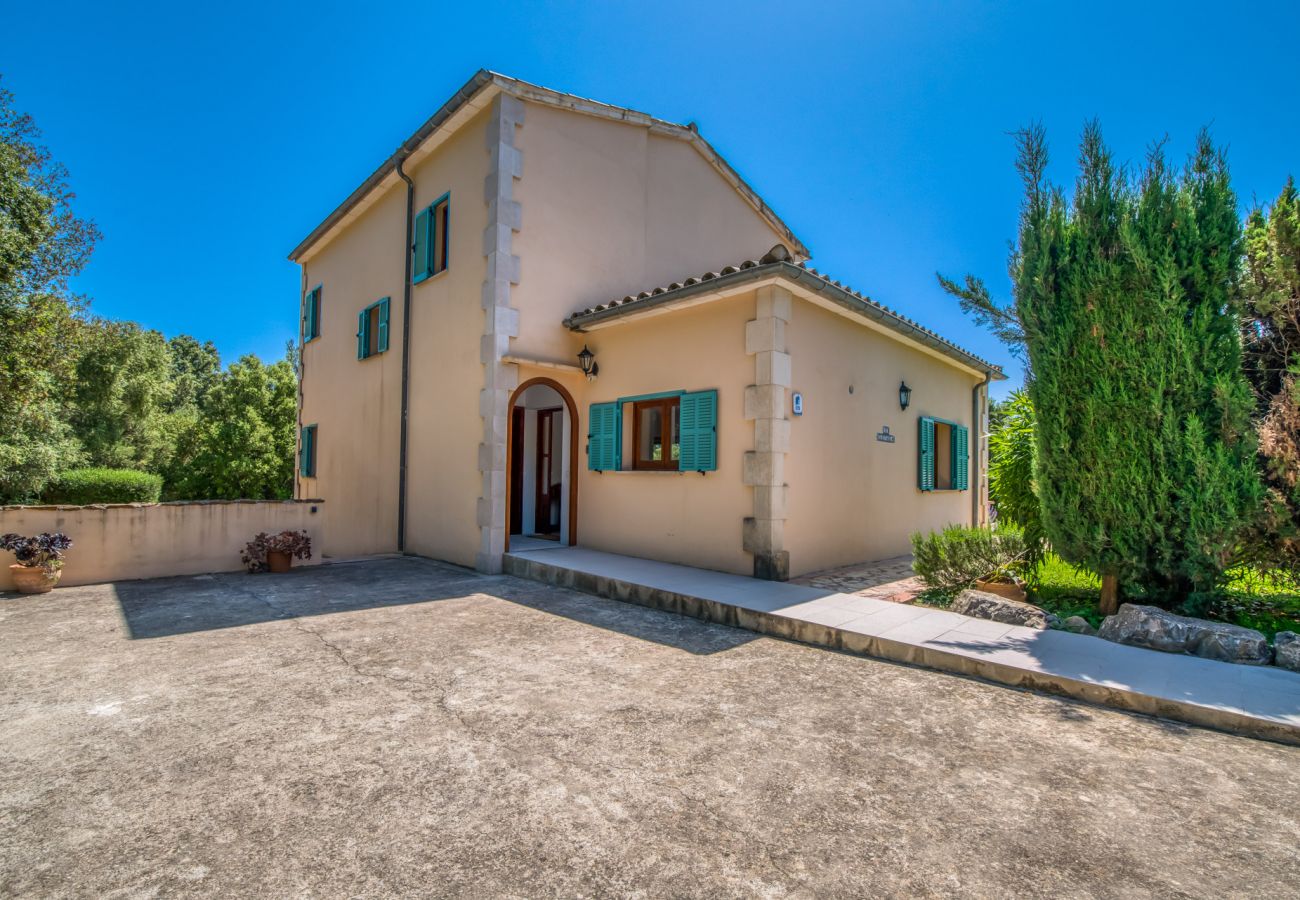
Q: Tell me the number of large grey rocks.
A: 3